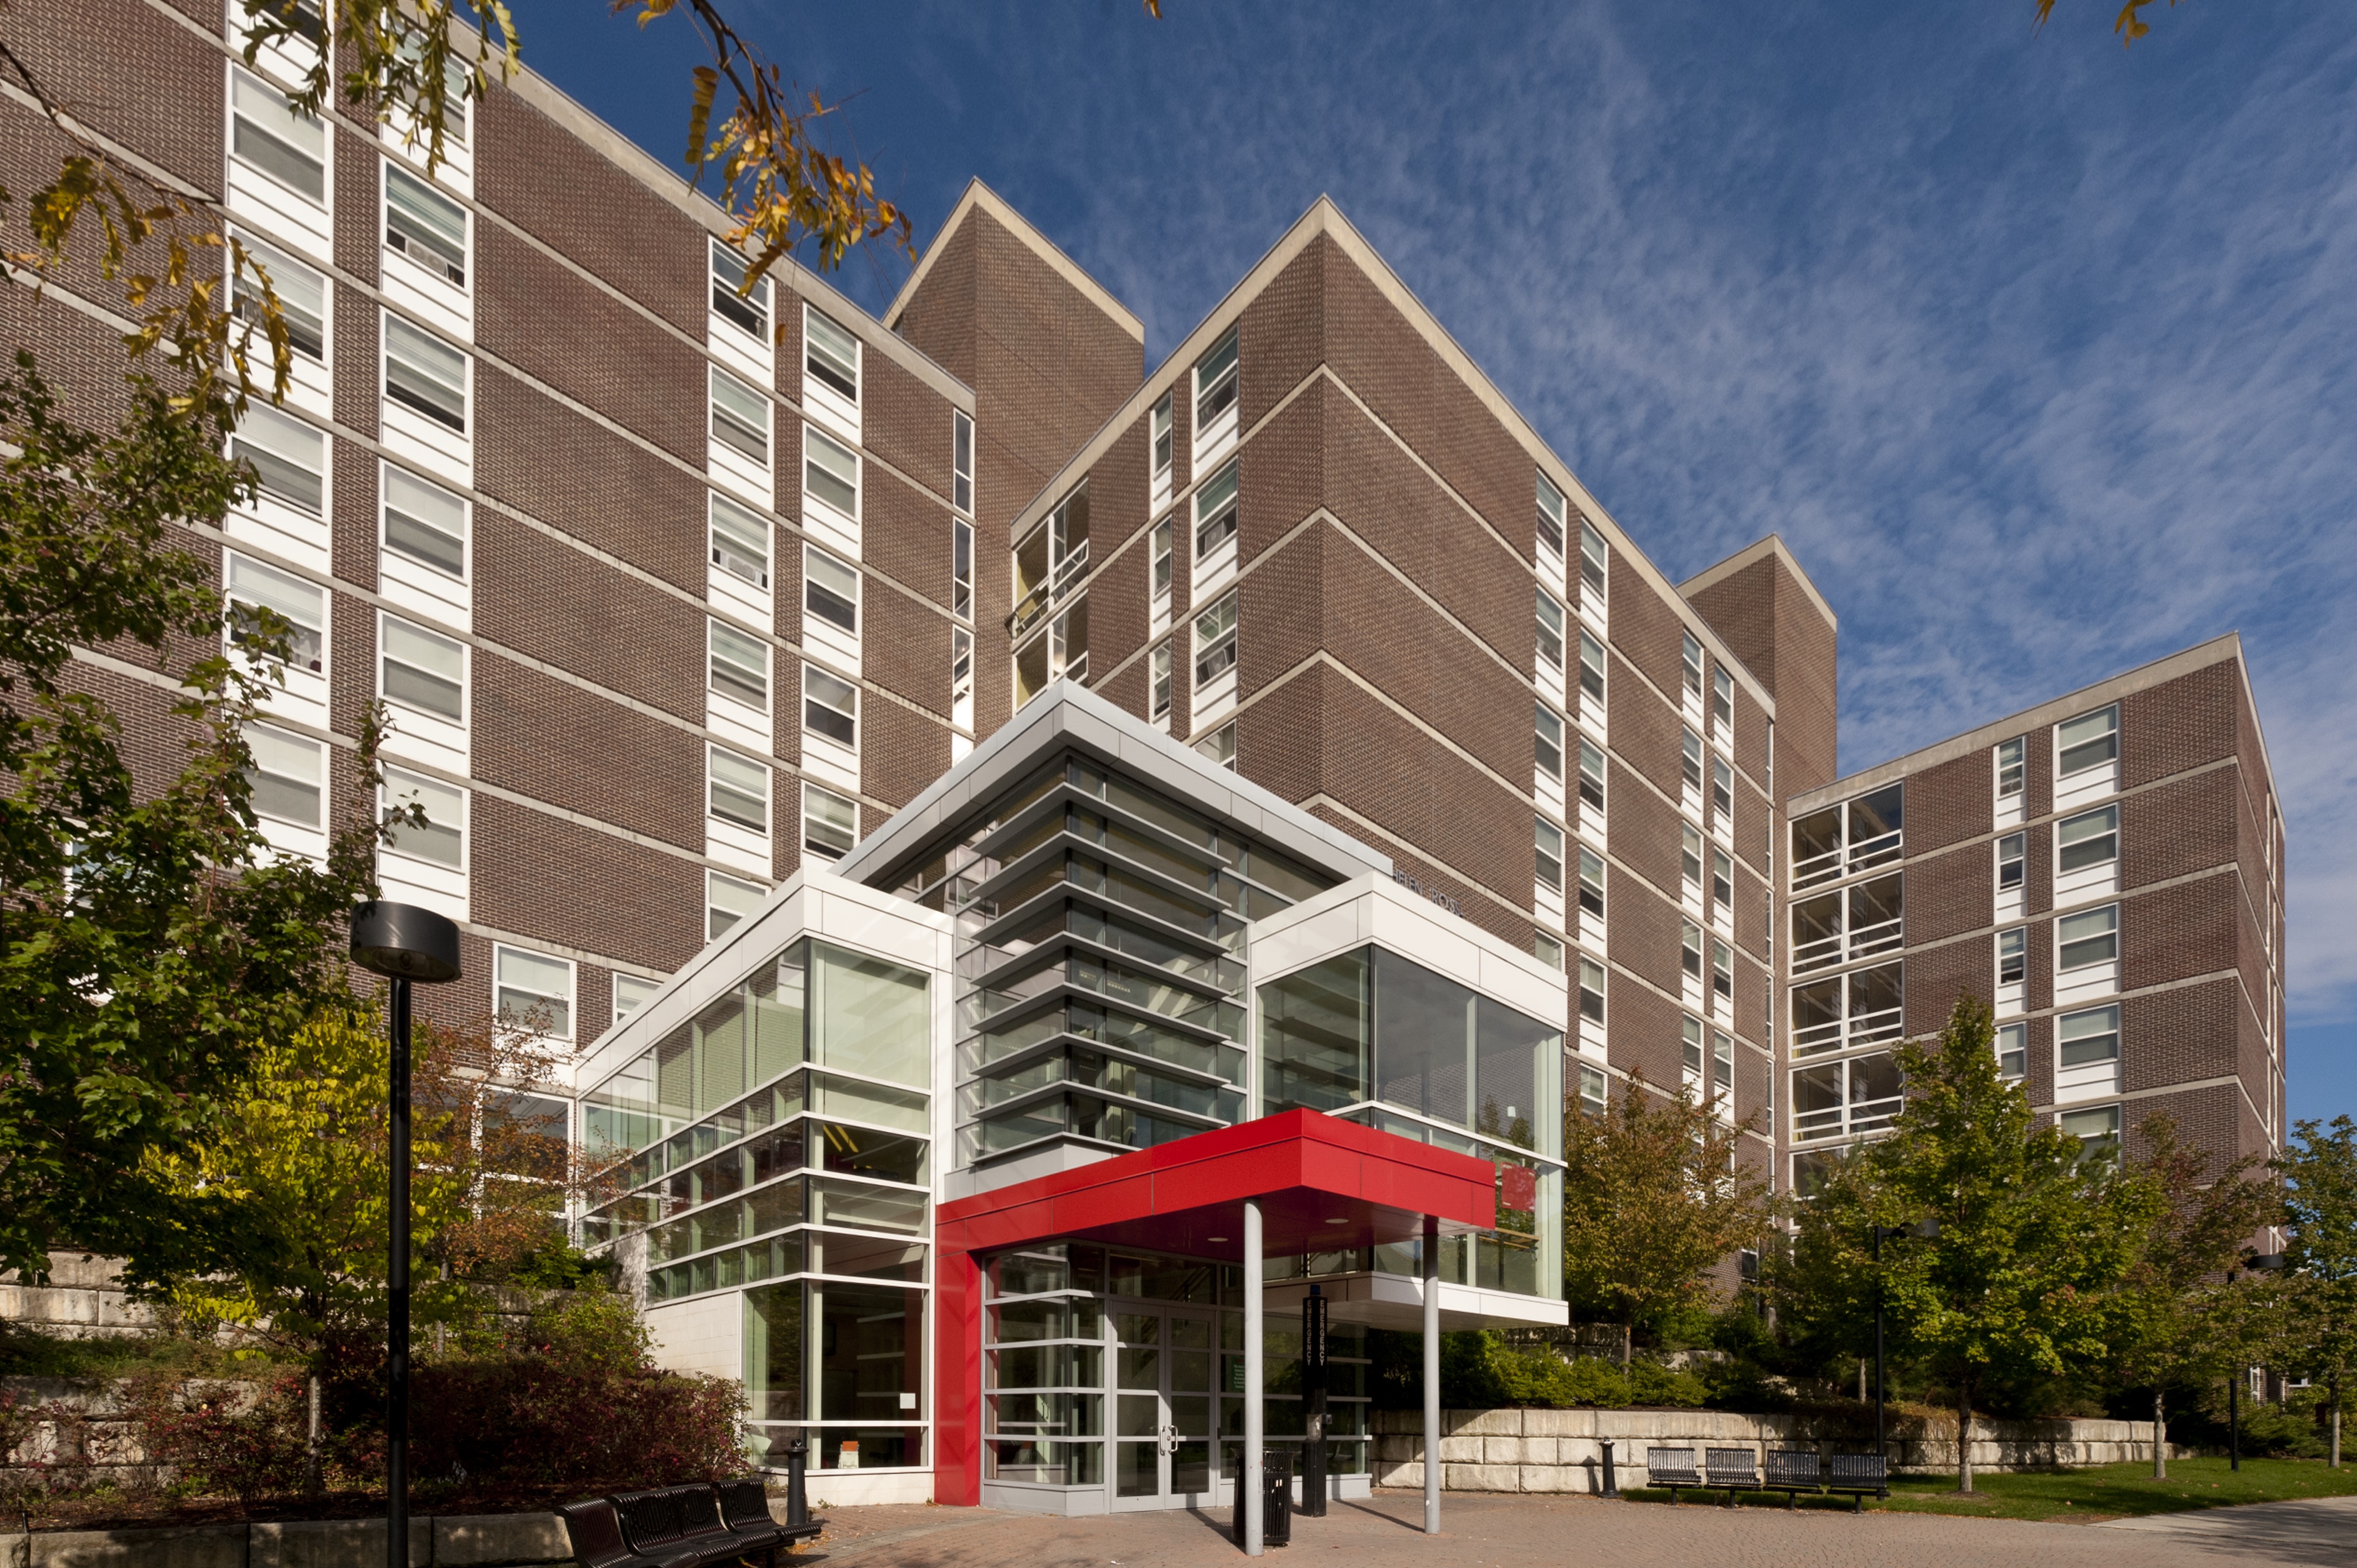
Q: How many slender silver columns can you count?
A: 2